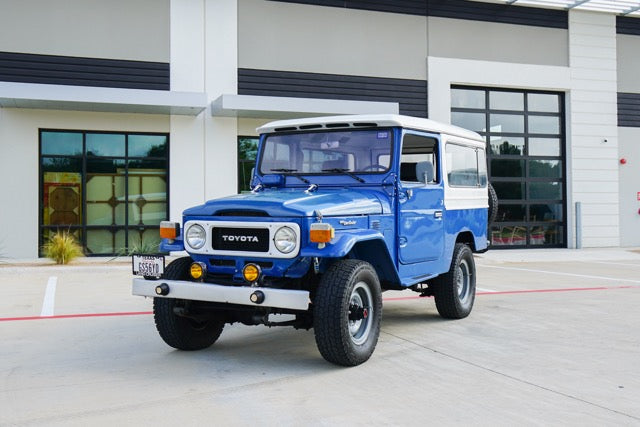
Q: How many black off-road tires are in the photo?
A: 4